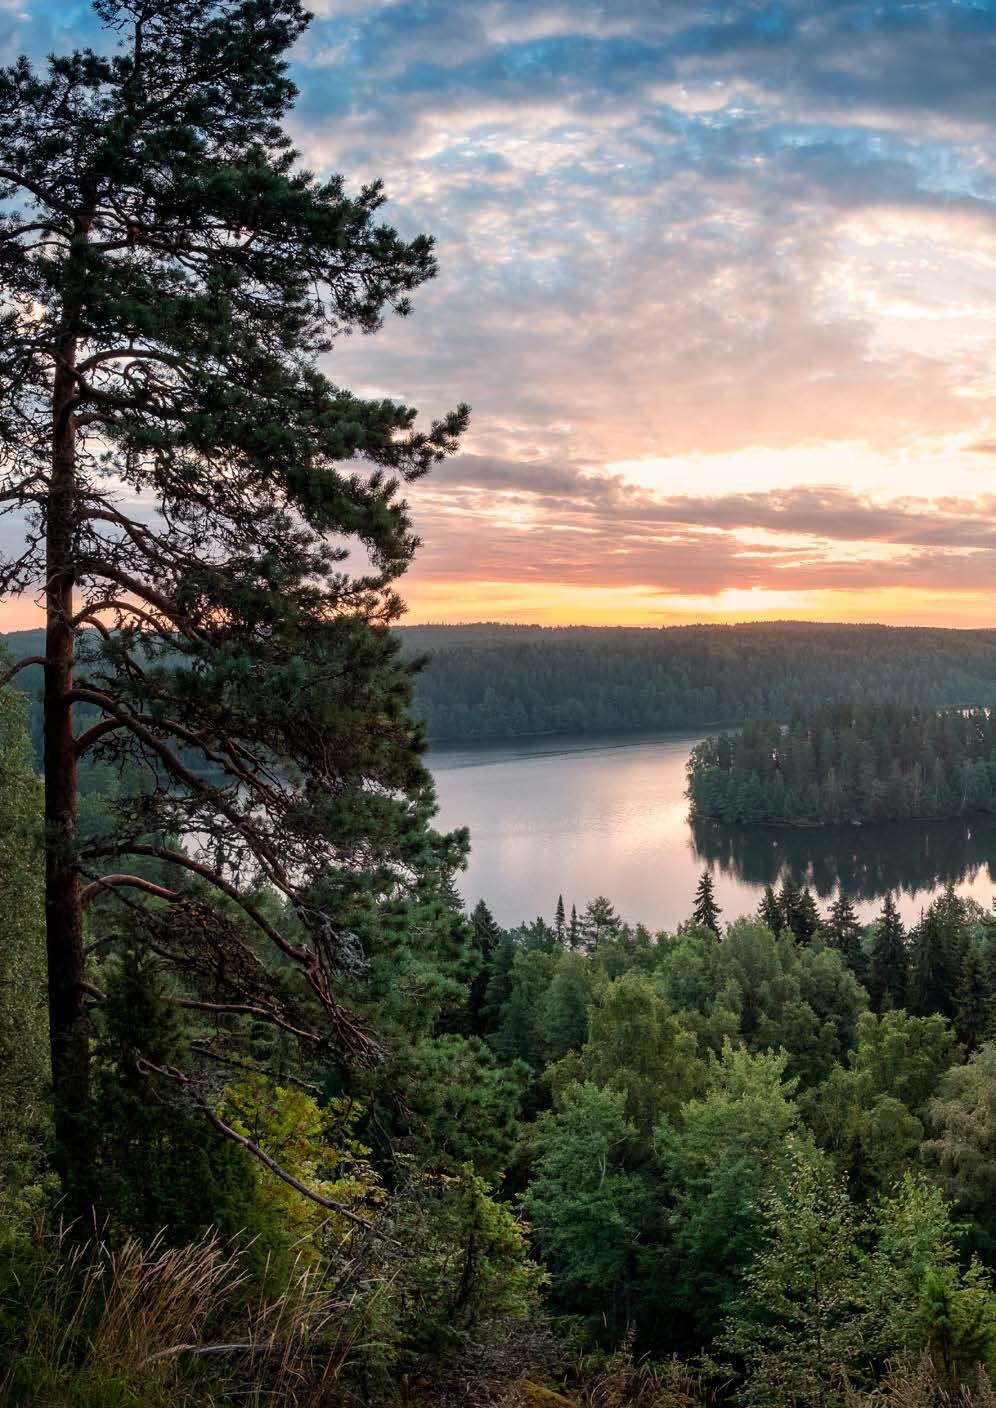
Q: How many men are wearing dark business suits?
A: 0